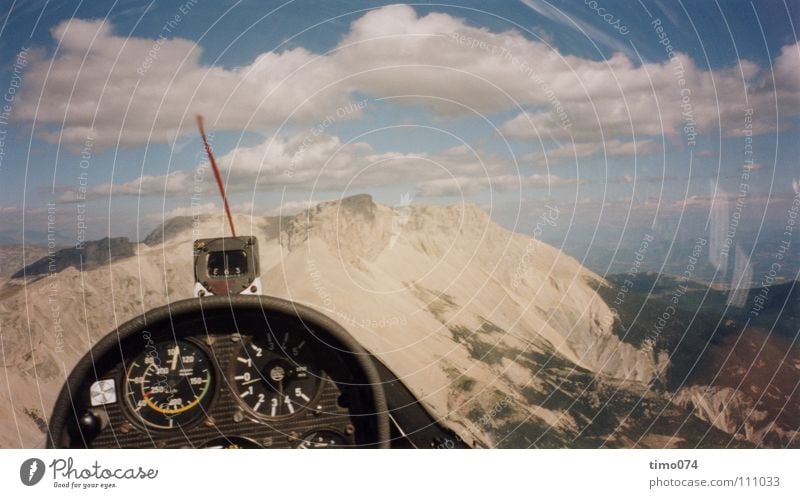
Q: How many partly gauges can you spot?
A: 2